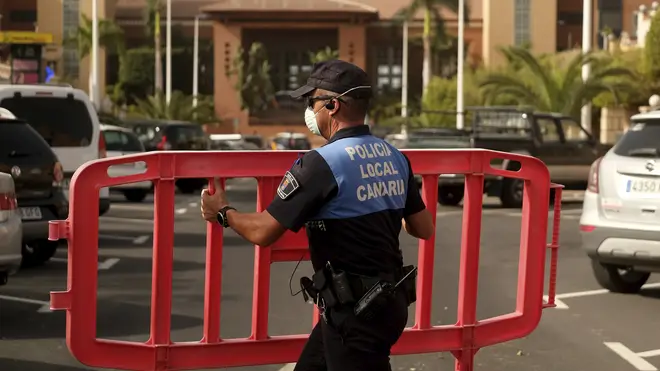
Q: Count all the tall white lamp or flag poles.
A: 6